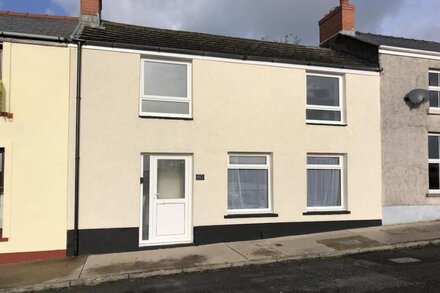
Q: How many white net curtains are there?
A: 2